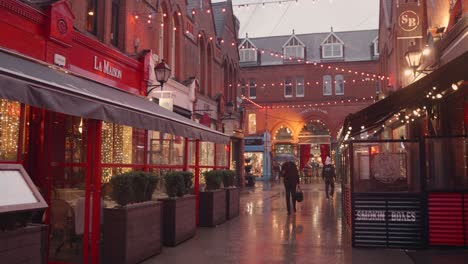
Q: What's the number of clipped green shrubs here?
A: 4